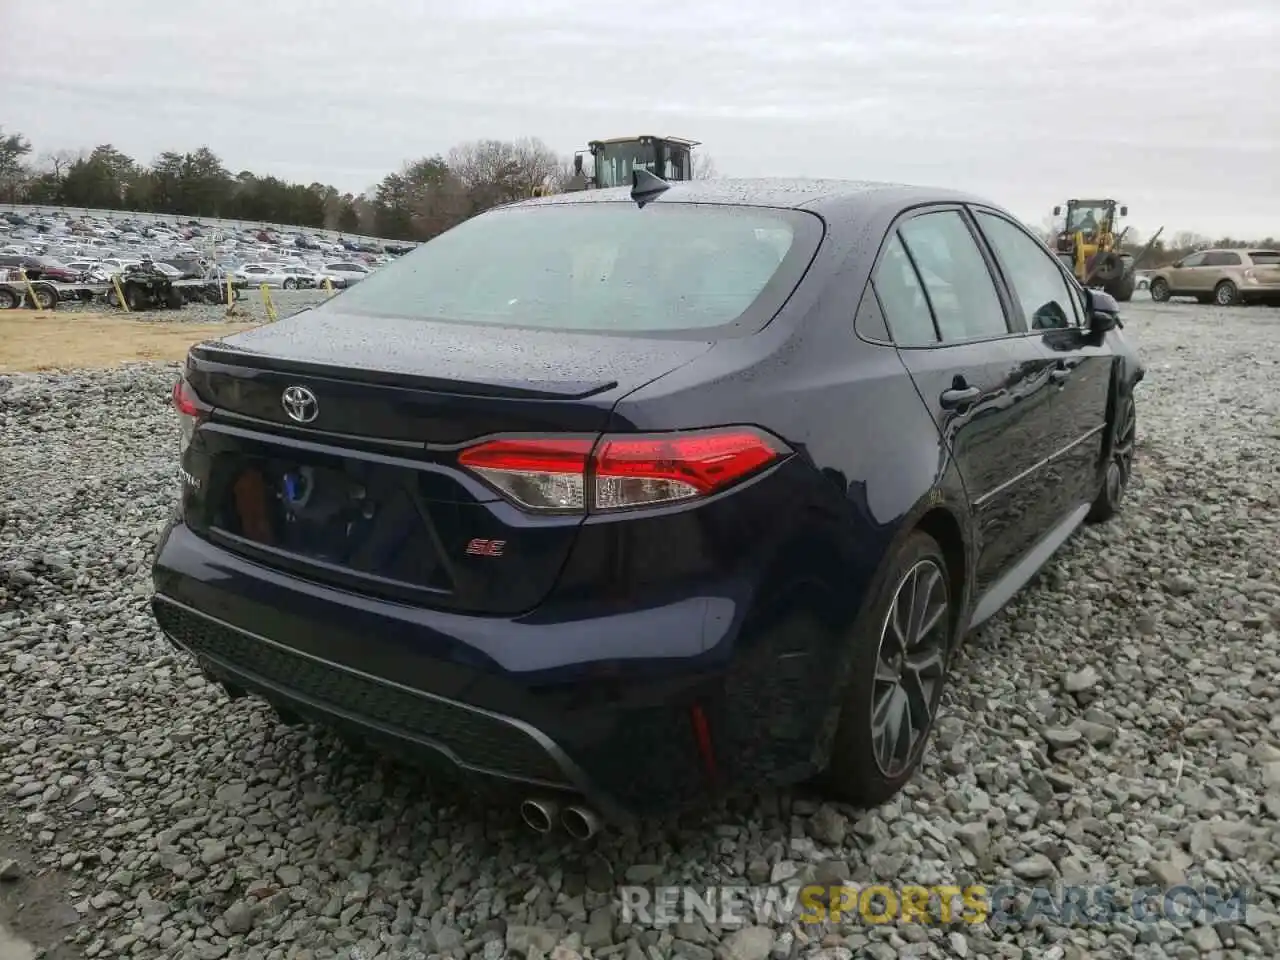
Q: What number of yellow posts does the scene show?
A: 5